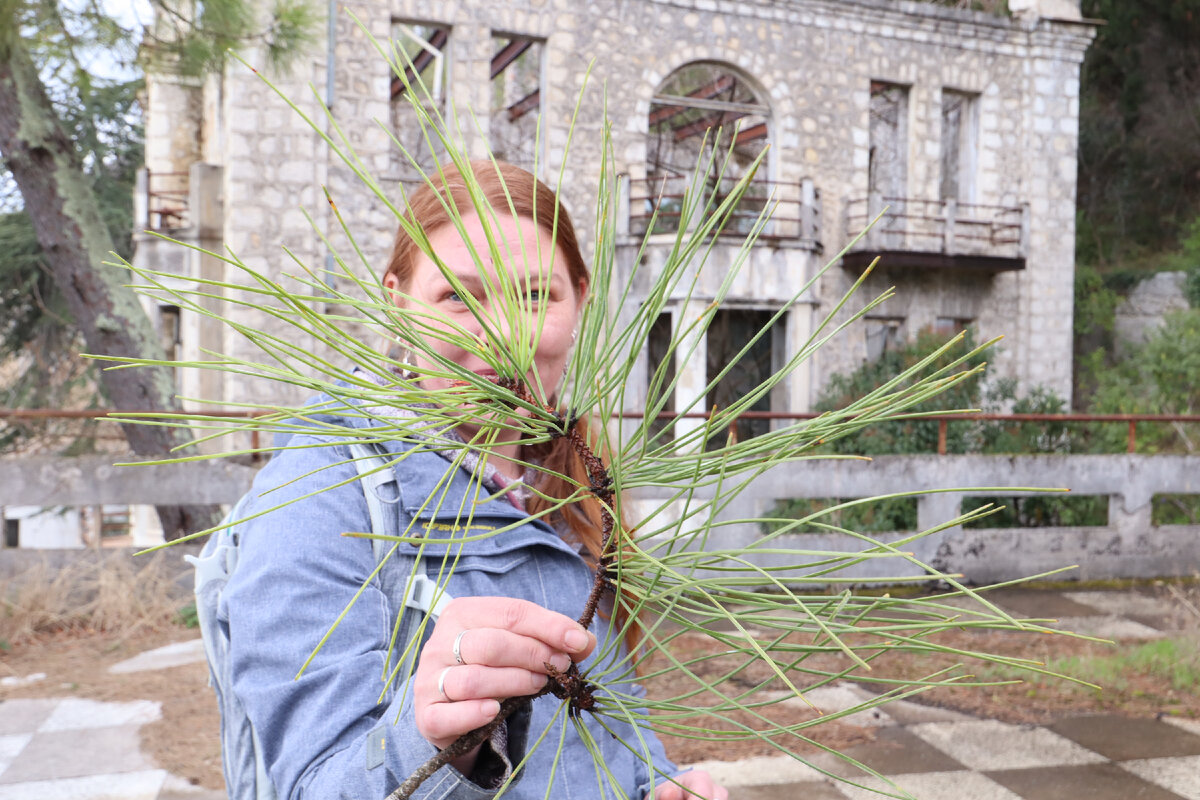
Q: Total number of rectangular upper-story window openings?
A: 4